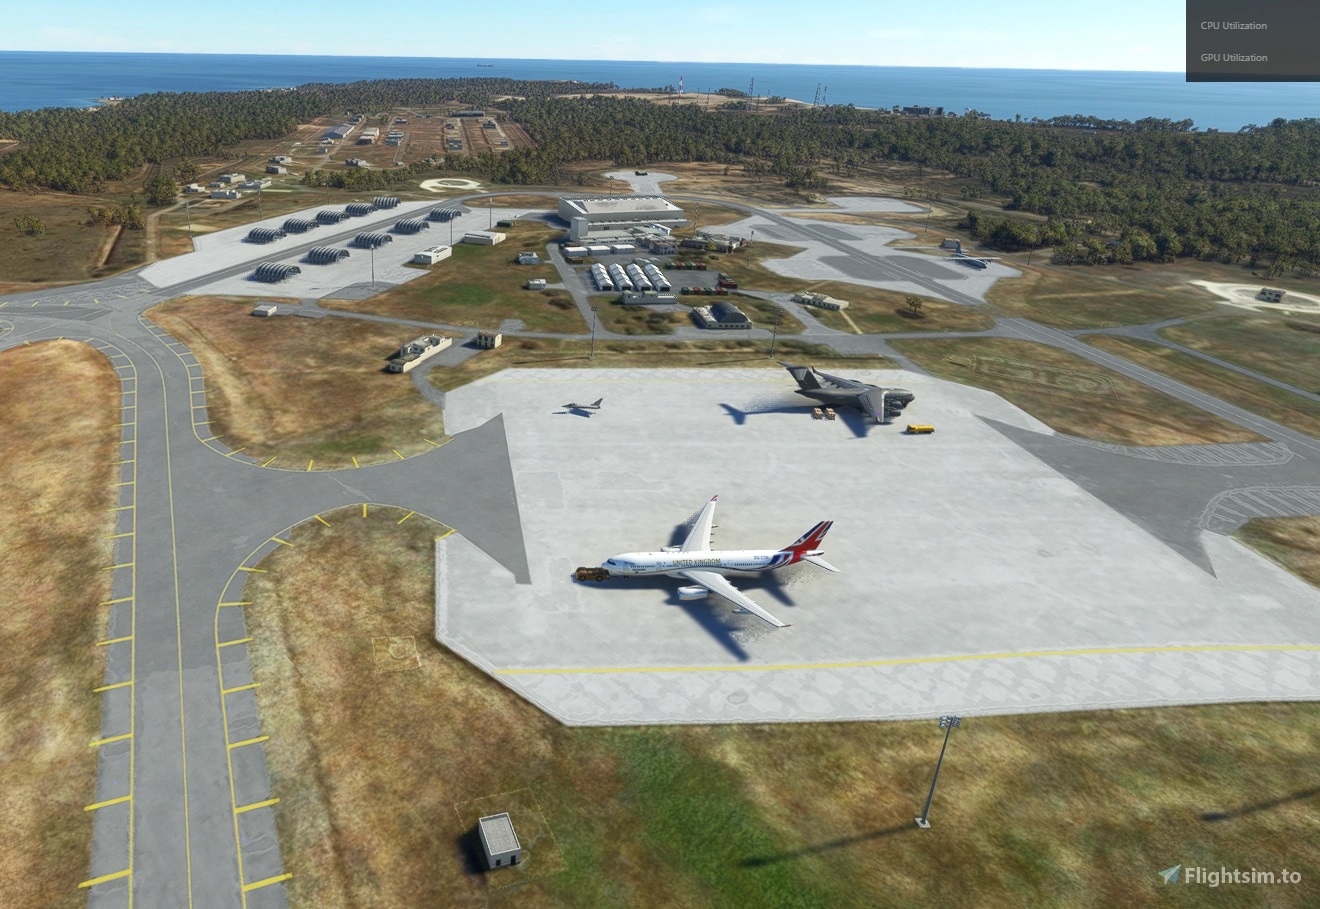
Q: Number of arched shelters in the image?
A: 10